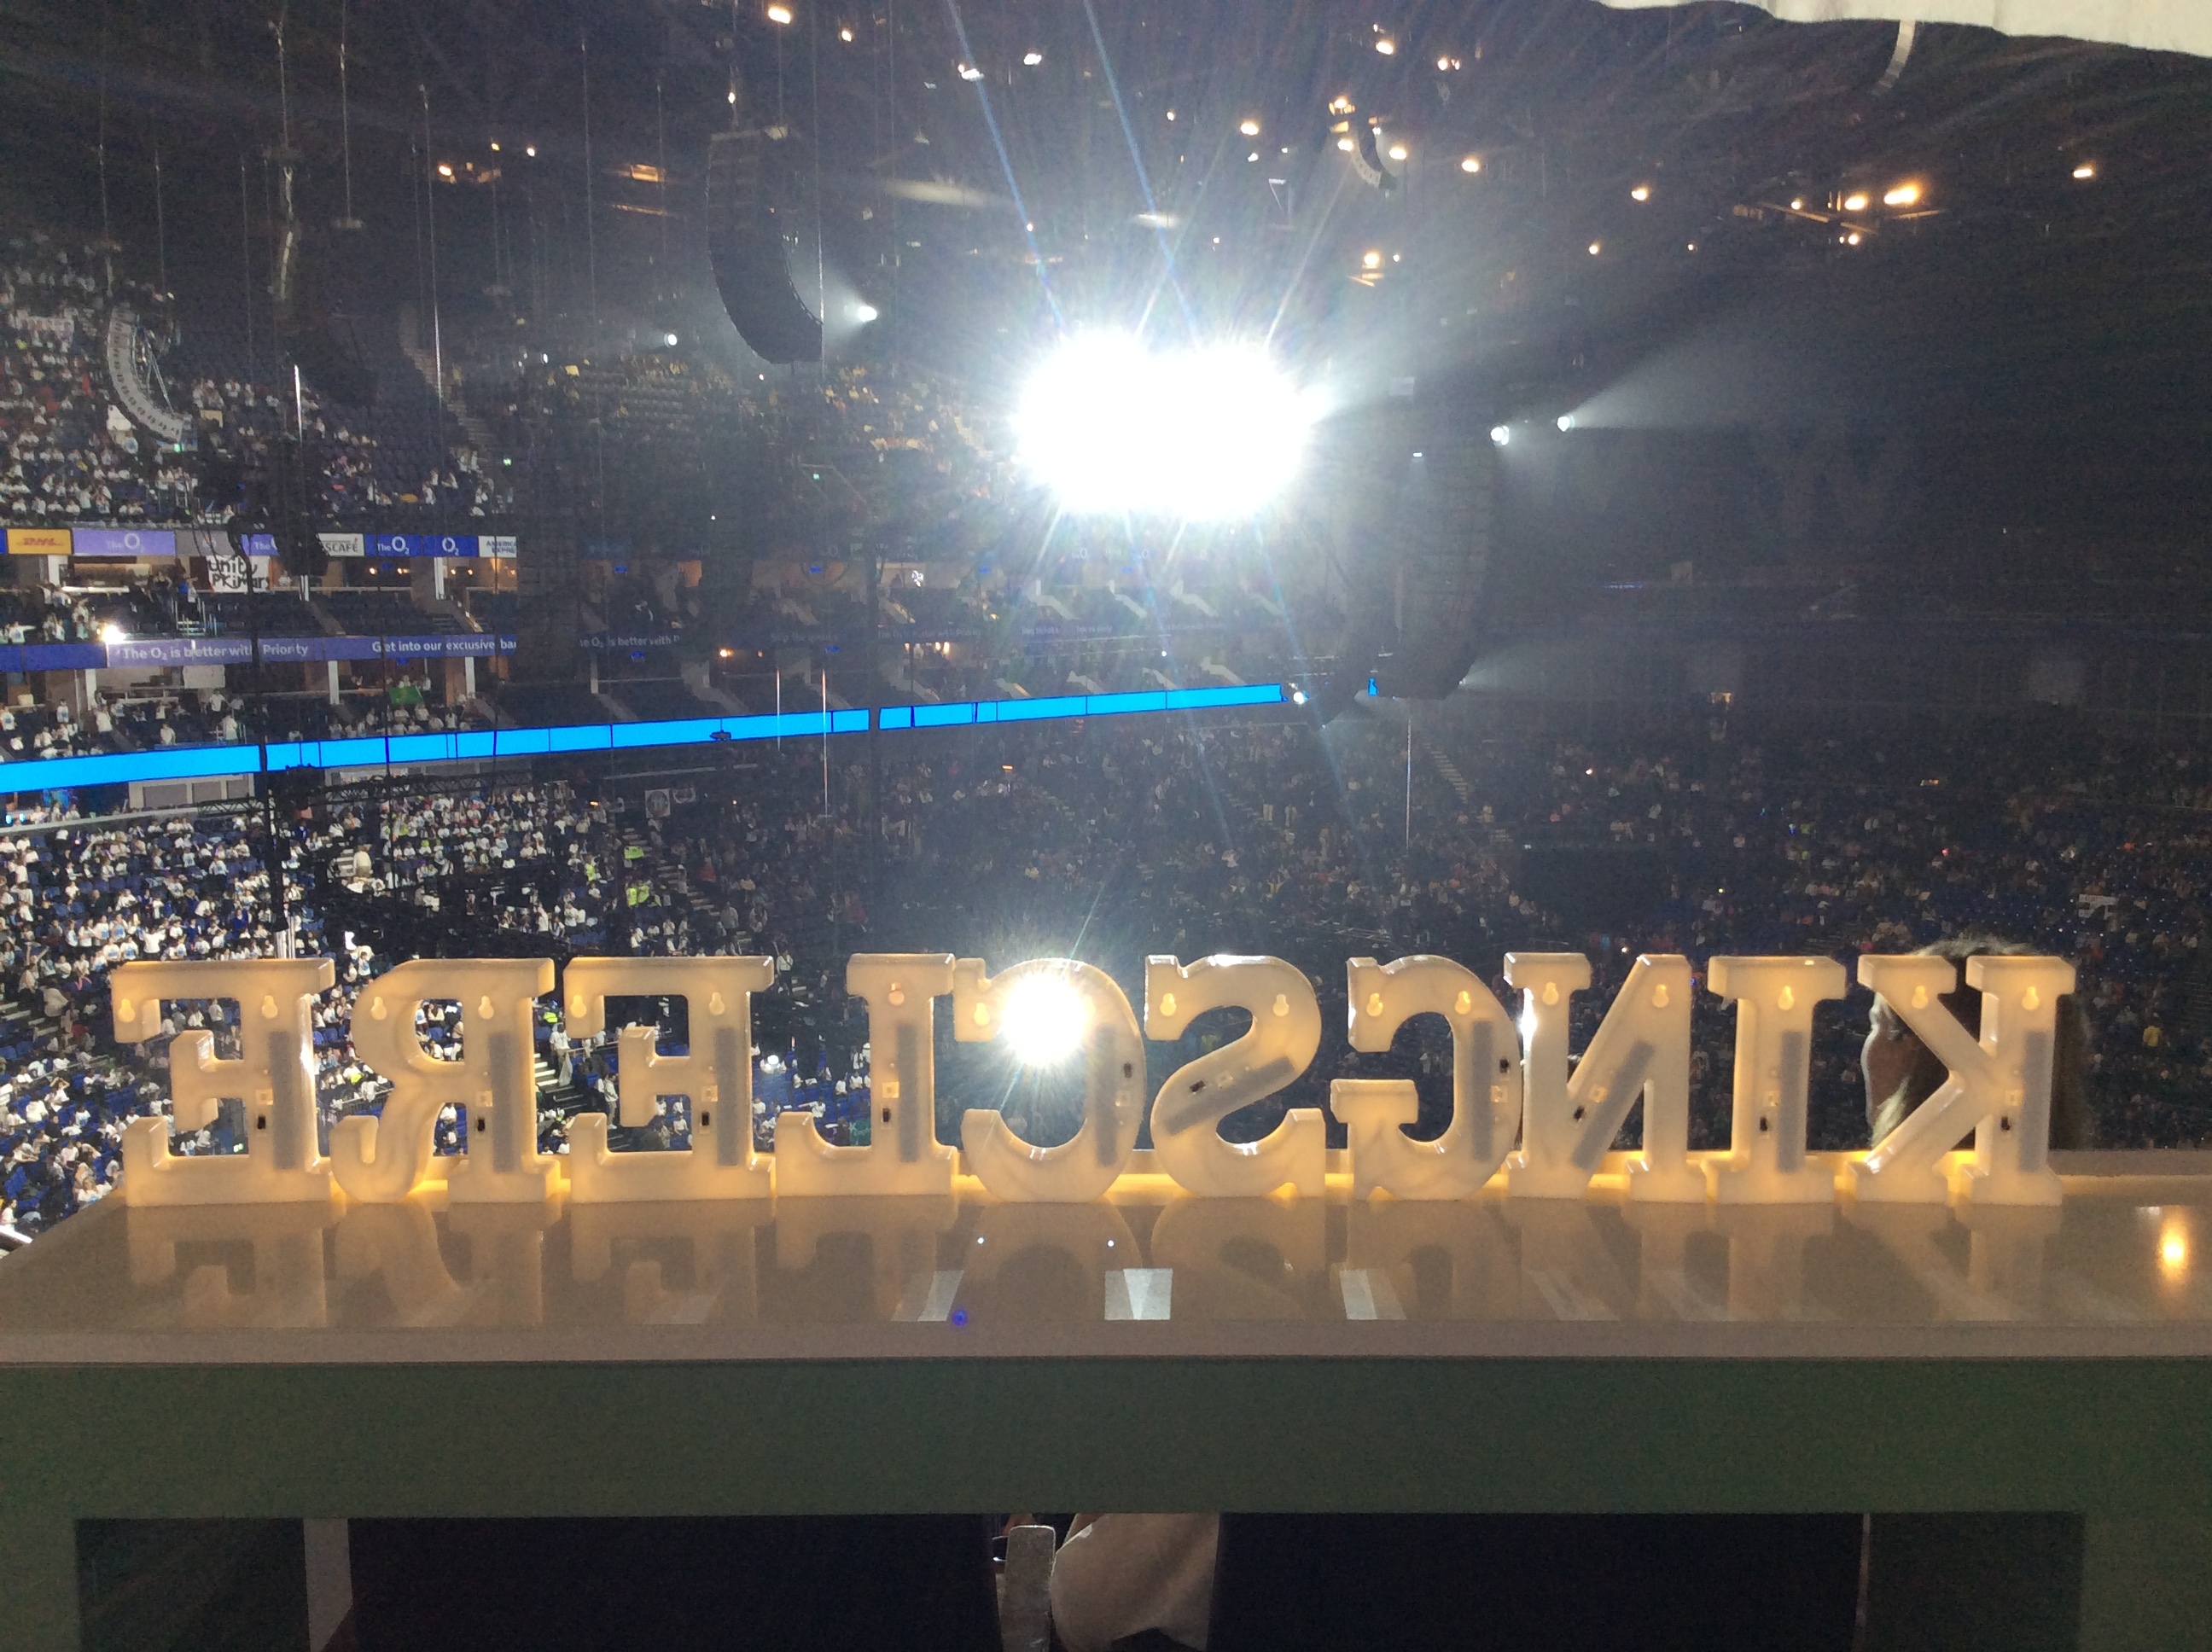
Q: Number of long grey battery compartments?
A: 10